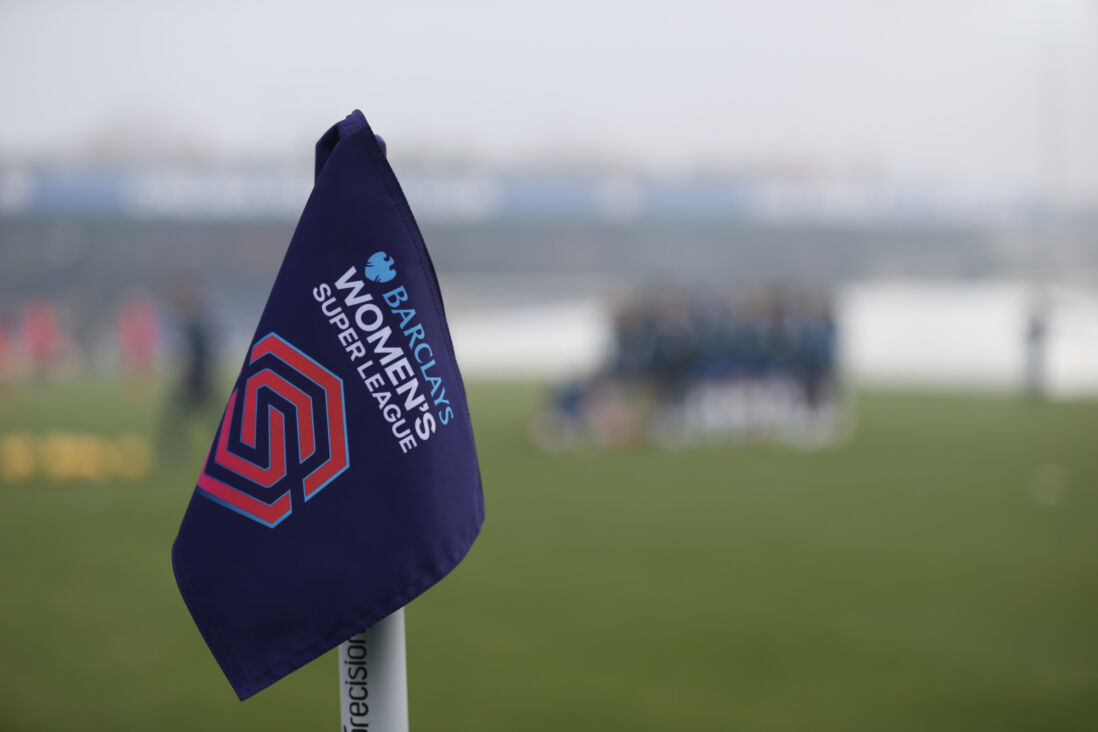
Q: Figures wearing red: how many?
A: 3